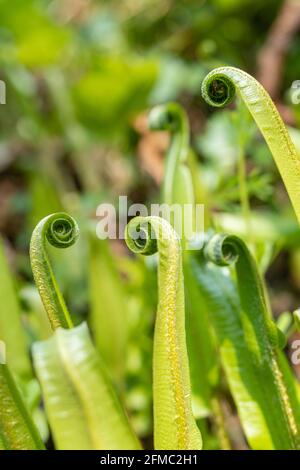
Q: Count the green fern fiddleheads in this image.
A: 5